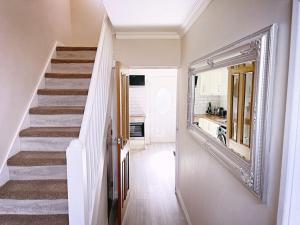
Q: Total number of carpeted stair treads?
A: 9